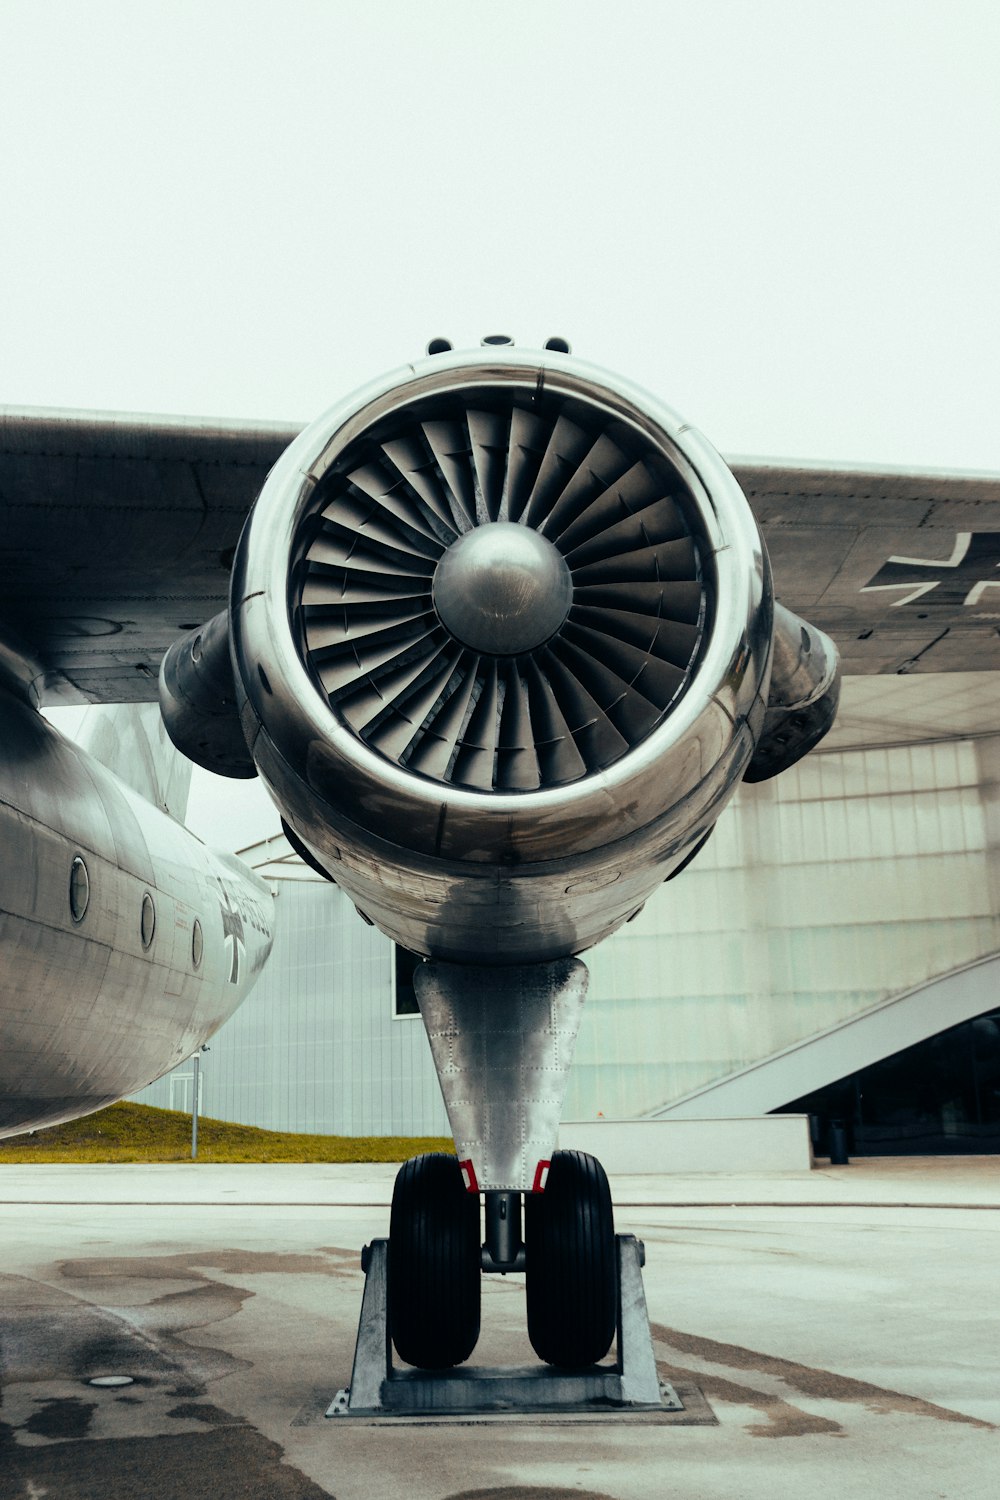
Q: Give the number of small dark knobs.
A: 3